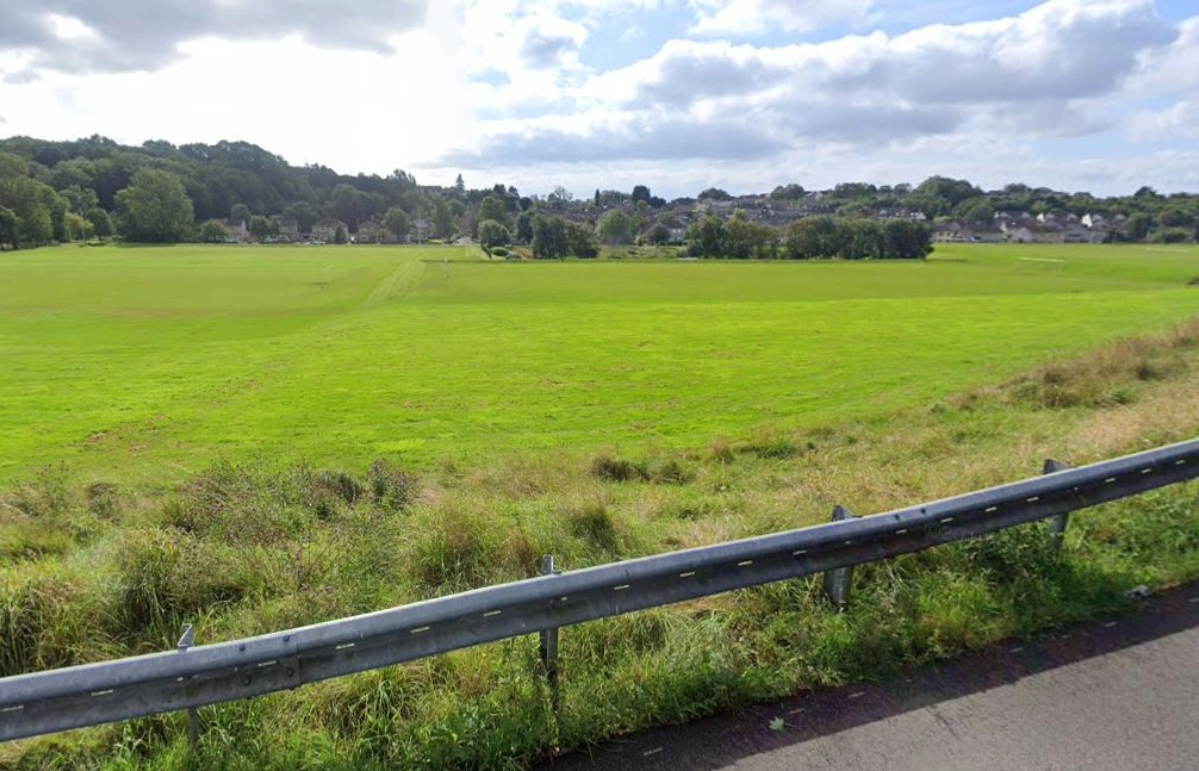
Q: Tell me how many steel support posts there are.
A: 4